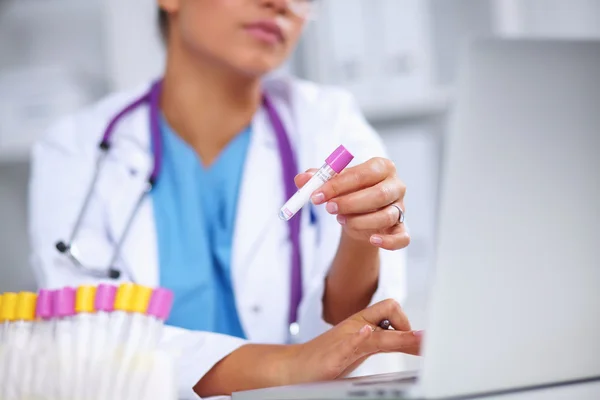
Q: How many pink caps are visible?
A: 5